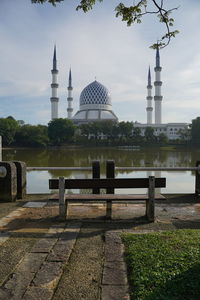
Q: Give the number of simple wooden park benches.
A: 1